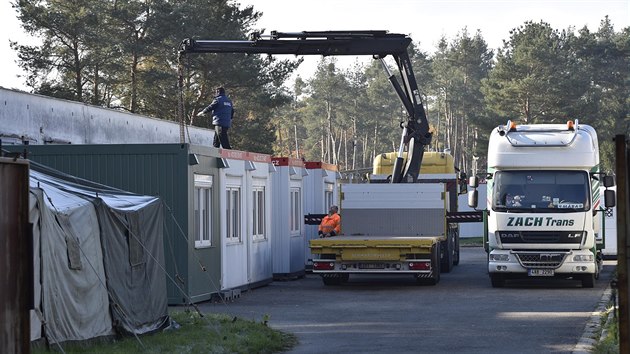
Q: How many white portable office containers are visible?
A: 4